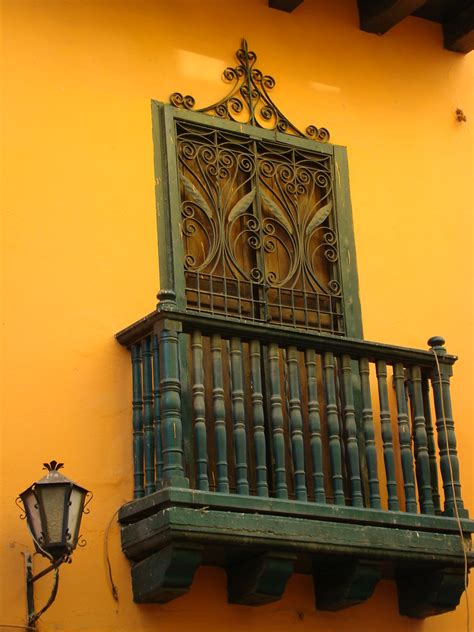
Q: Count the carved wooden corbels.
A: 4